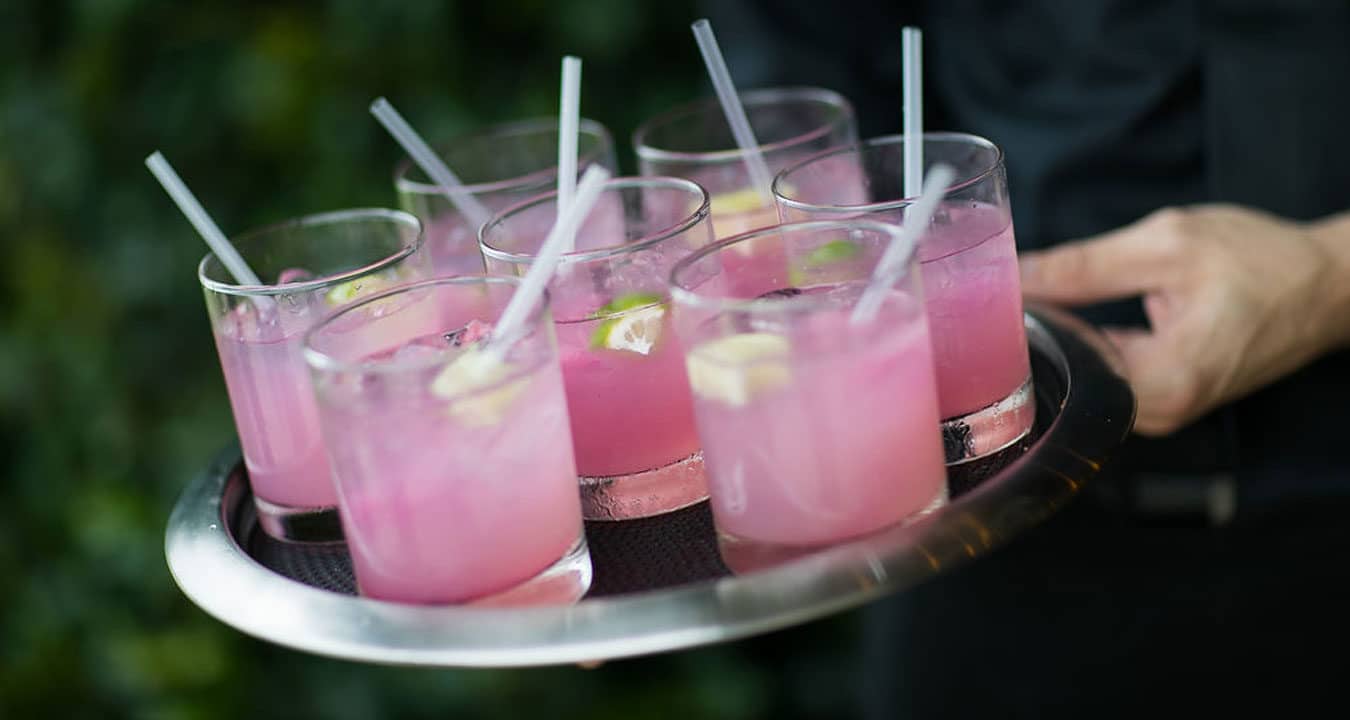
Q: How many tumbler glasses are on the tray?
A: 7